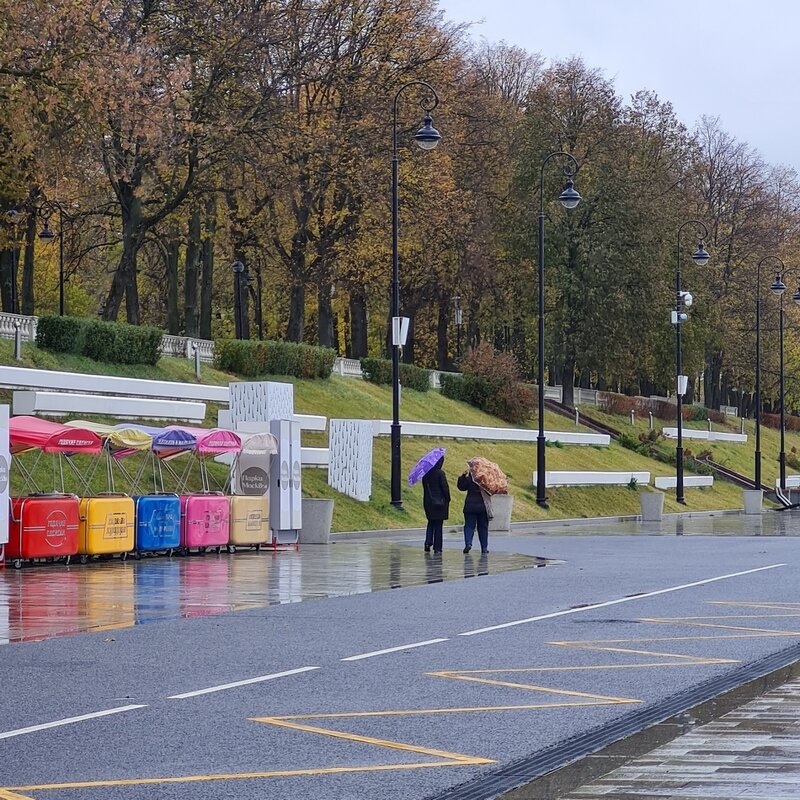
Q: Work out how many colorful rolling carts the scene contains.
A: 5